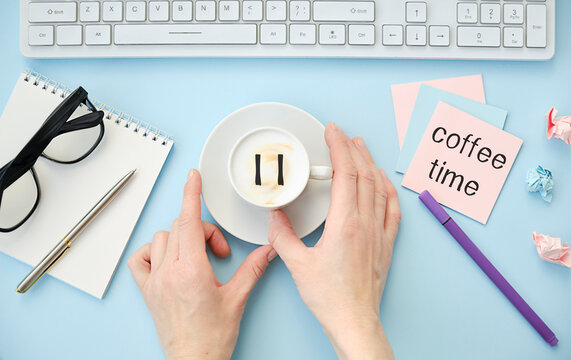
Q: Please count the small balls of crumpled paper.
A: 3